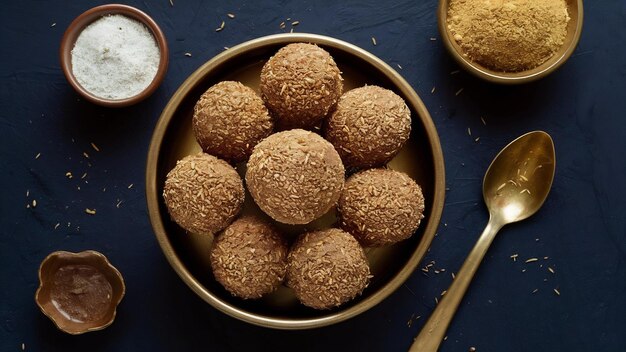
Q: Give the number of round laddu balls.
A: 8